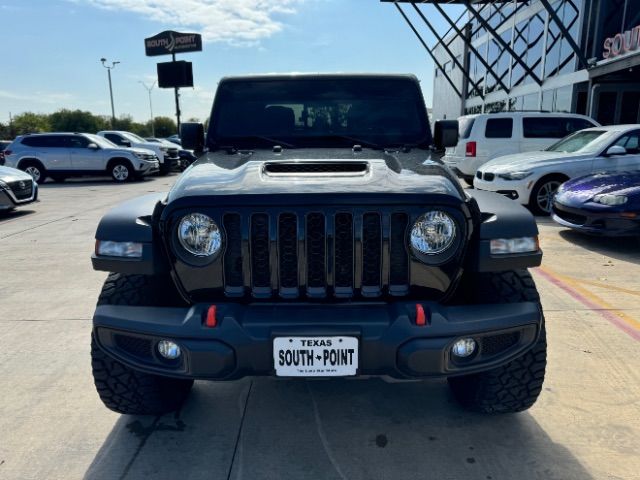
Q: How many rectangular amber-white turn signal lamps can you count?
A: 2